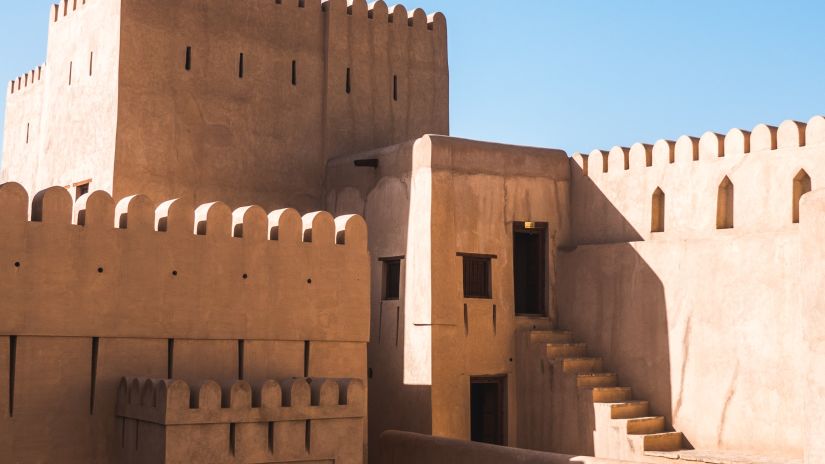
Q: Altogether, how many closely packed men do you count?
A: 0